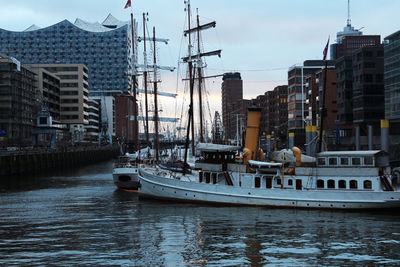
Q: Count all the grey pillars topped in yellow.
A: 6